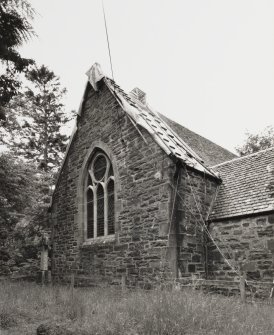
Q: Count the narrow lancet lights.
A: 3